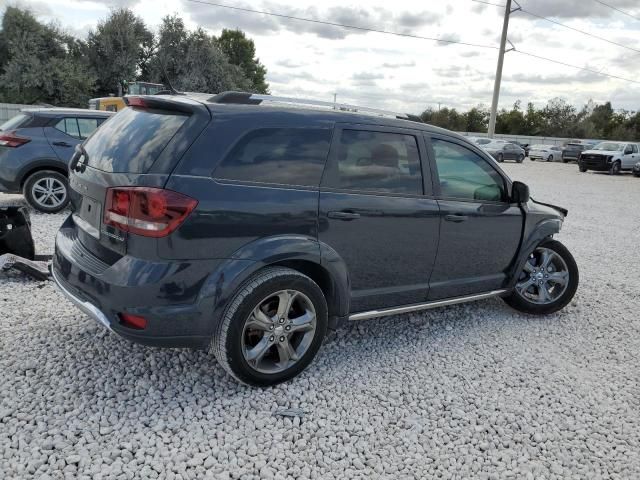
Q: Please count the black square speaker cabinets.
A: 0